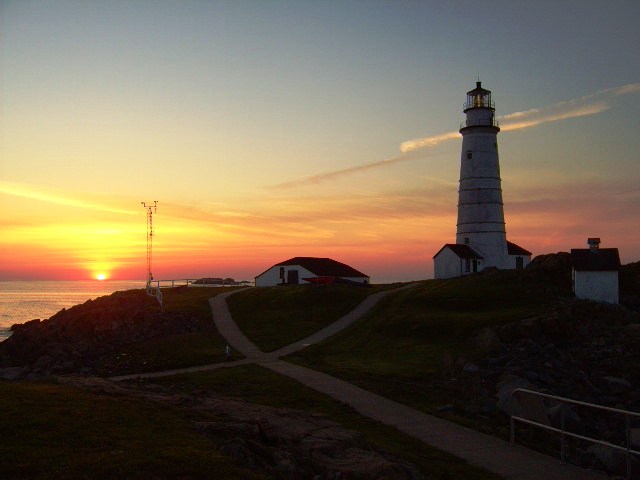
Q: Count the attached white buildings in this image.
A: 2